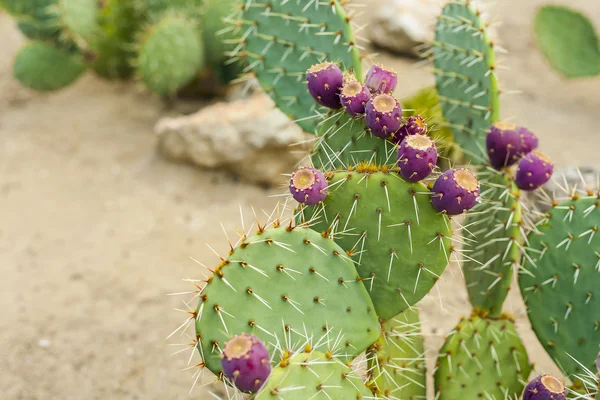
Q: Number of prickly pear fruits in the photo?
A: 13